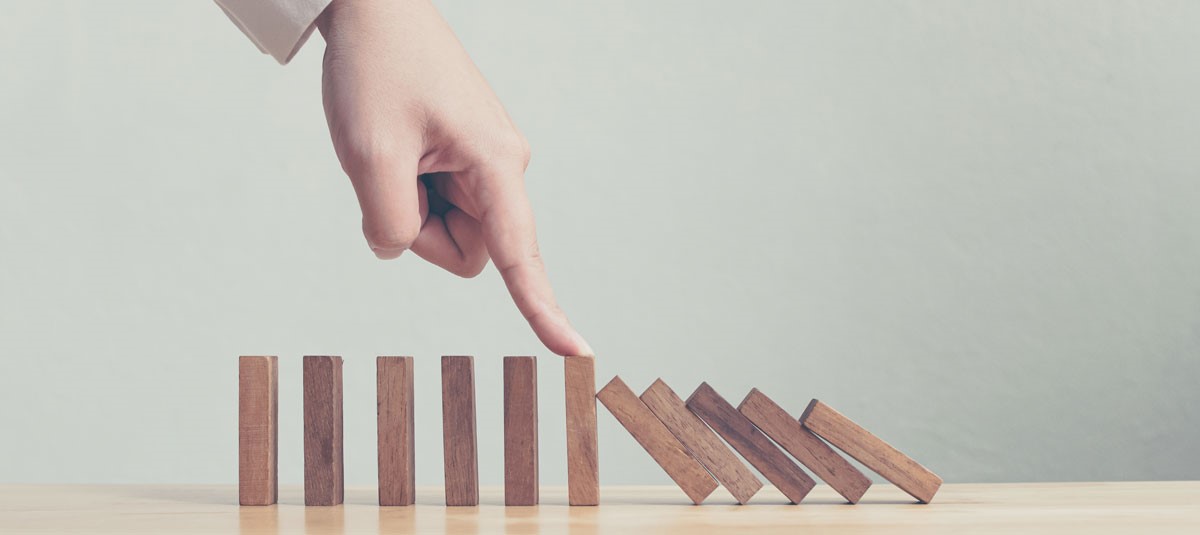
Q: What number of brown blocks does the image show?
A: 11